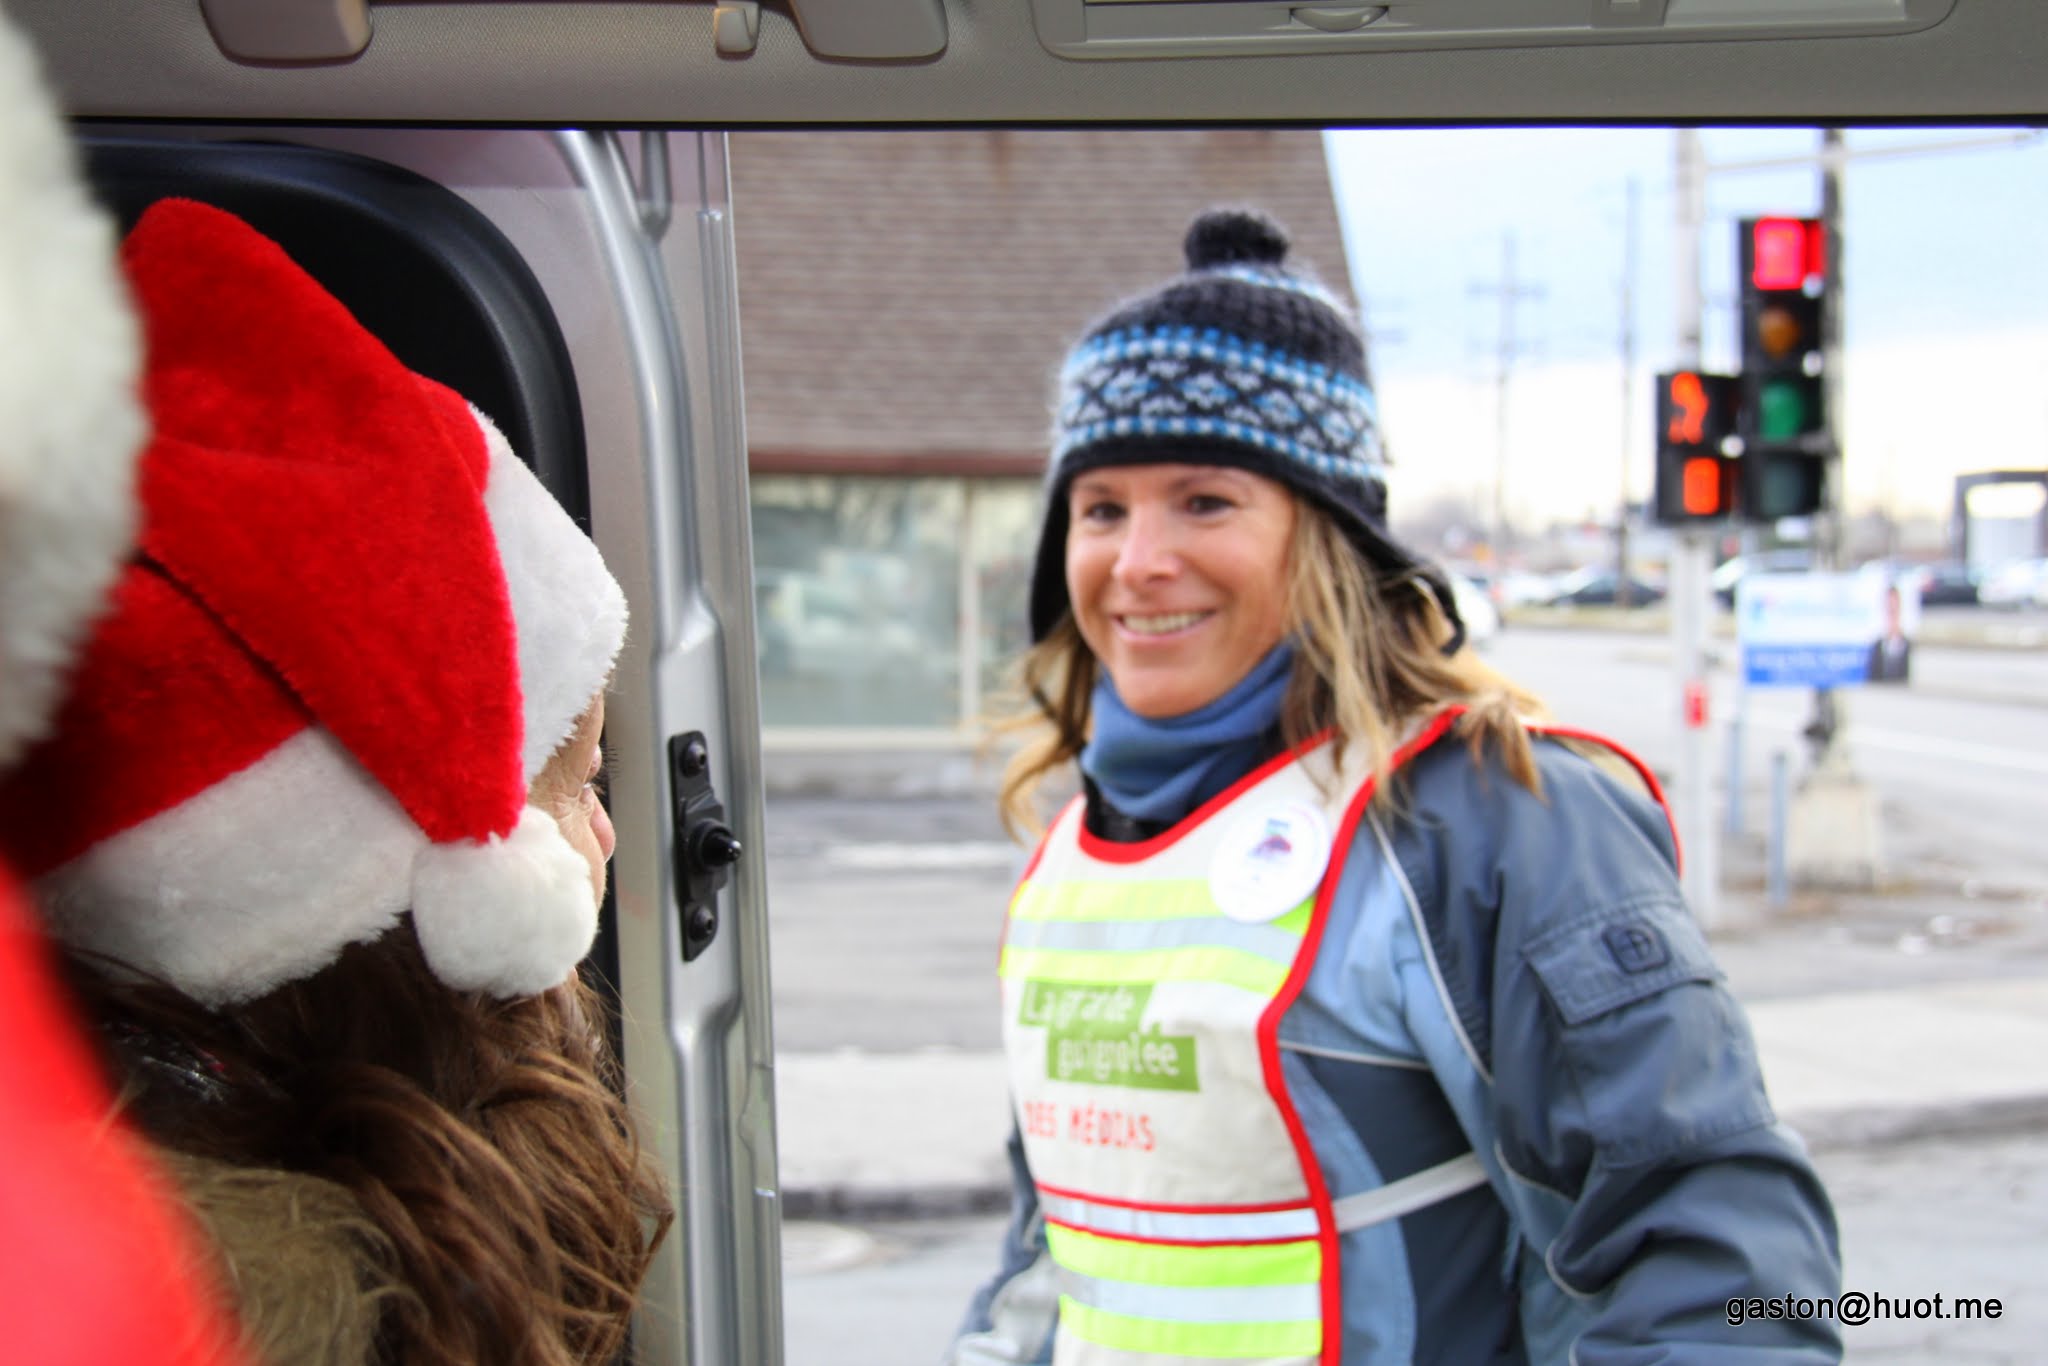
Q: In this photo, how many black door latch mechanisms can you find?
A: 1